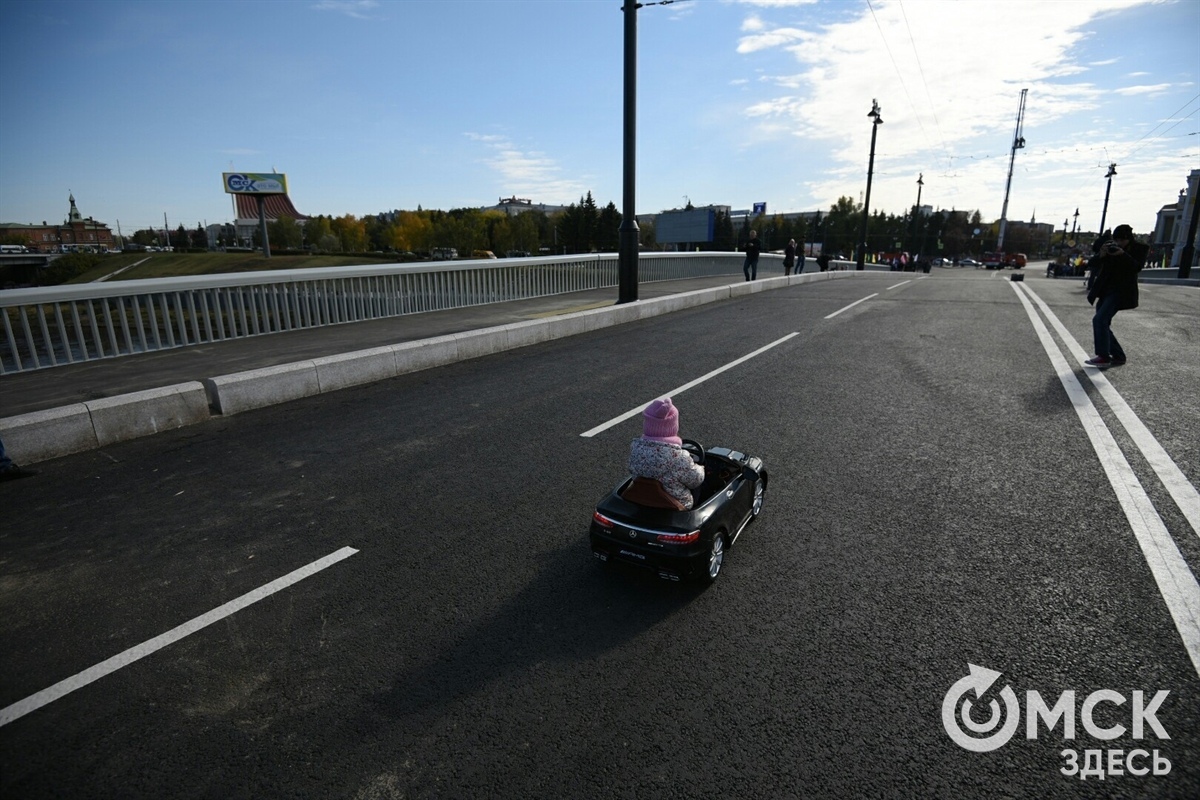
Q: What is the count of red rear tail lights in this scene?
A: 2